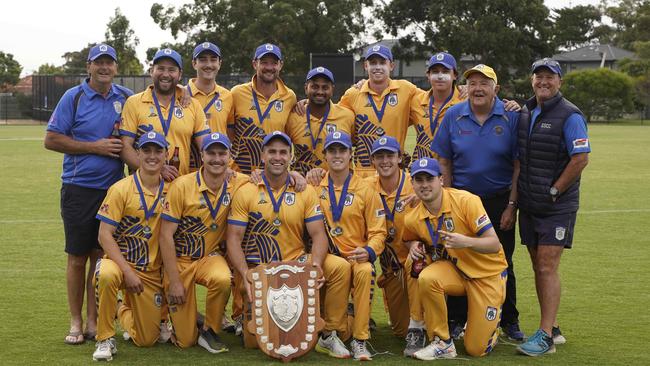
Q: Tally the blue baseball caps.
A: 14